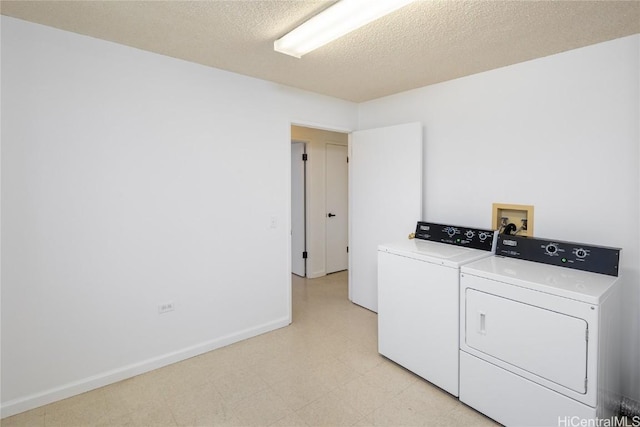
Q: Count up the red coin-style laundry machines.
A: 0